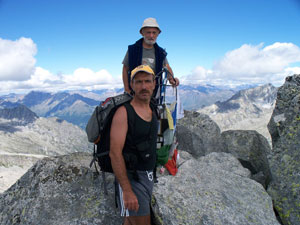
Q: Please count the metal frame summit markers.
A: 1